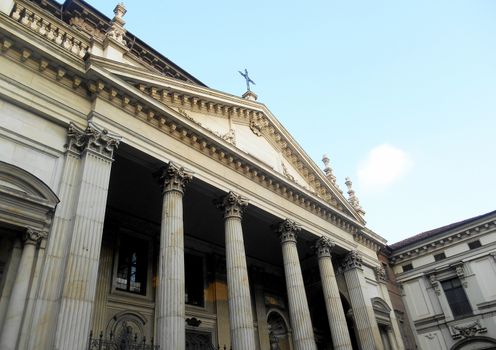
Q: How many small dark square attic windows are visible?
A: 3